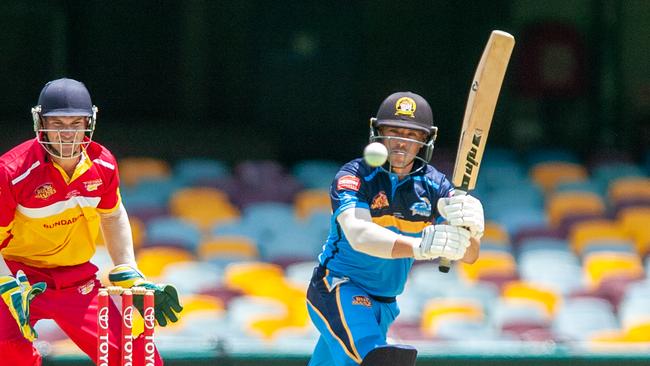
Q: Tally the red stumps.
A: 3